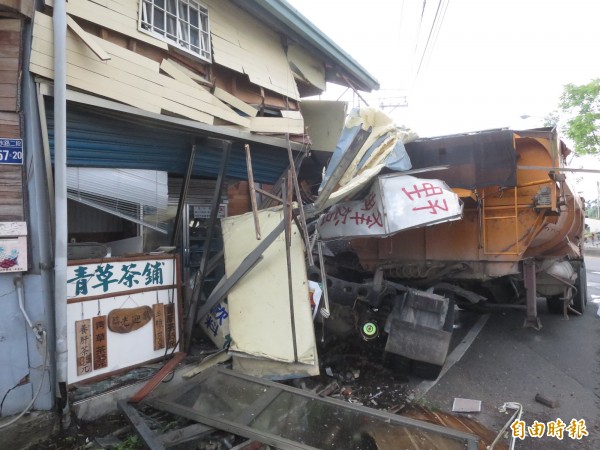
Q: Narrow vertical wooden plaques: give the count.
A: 4